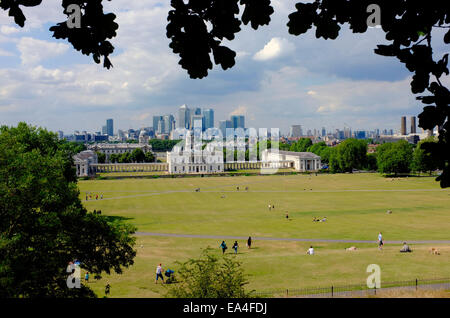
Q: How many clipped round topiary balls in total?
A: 0